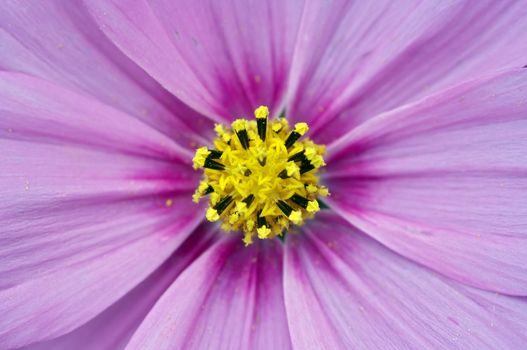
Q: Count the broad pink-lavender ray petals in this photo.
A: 8